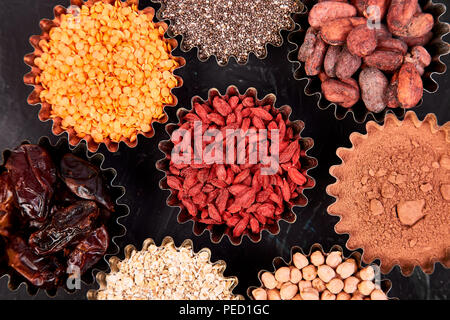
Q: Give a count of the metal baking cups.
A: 8